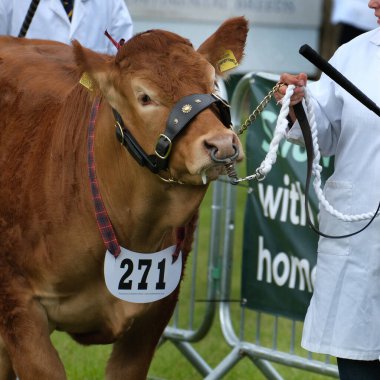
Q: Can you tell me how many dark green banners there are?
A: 1